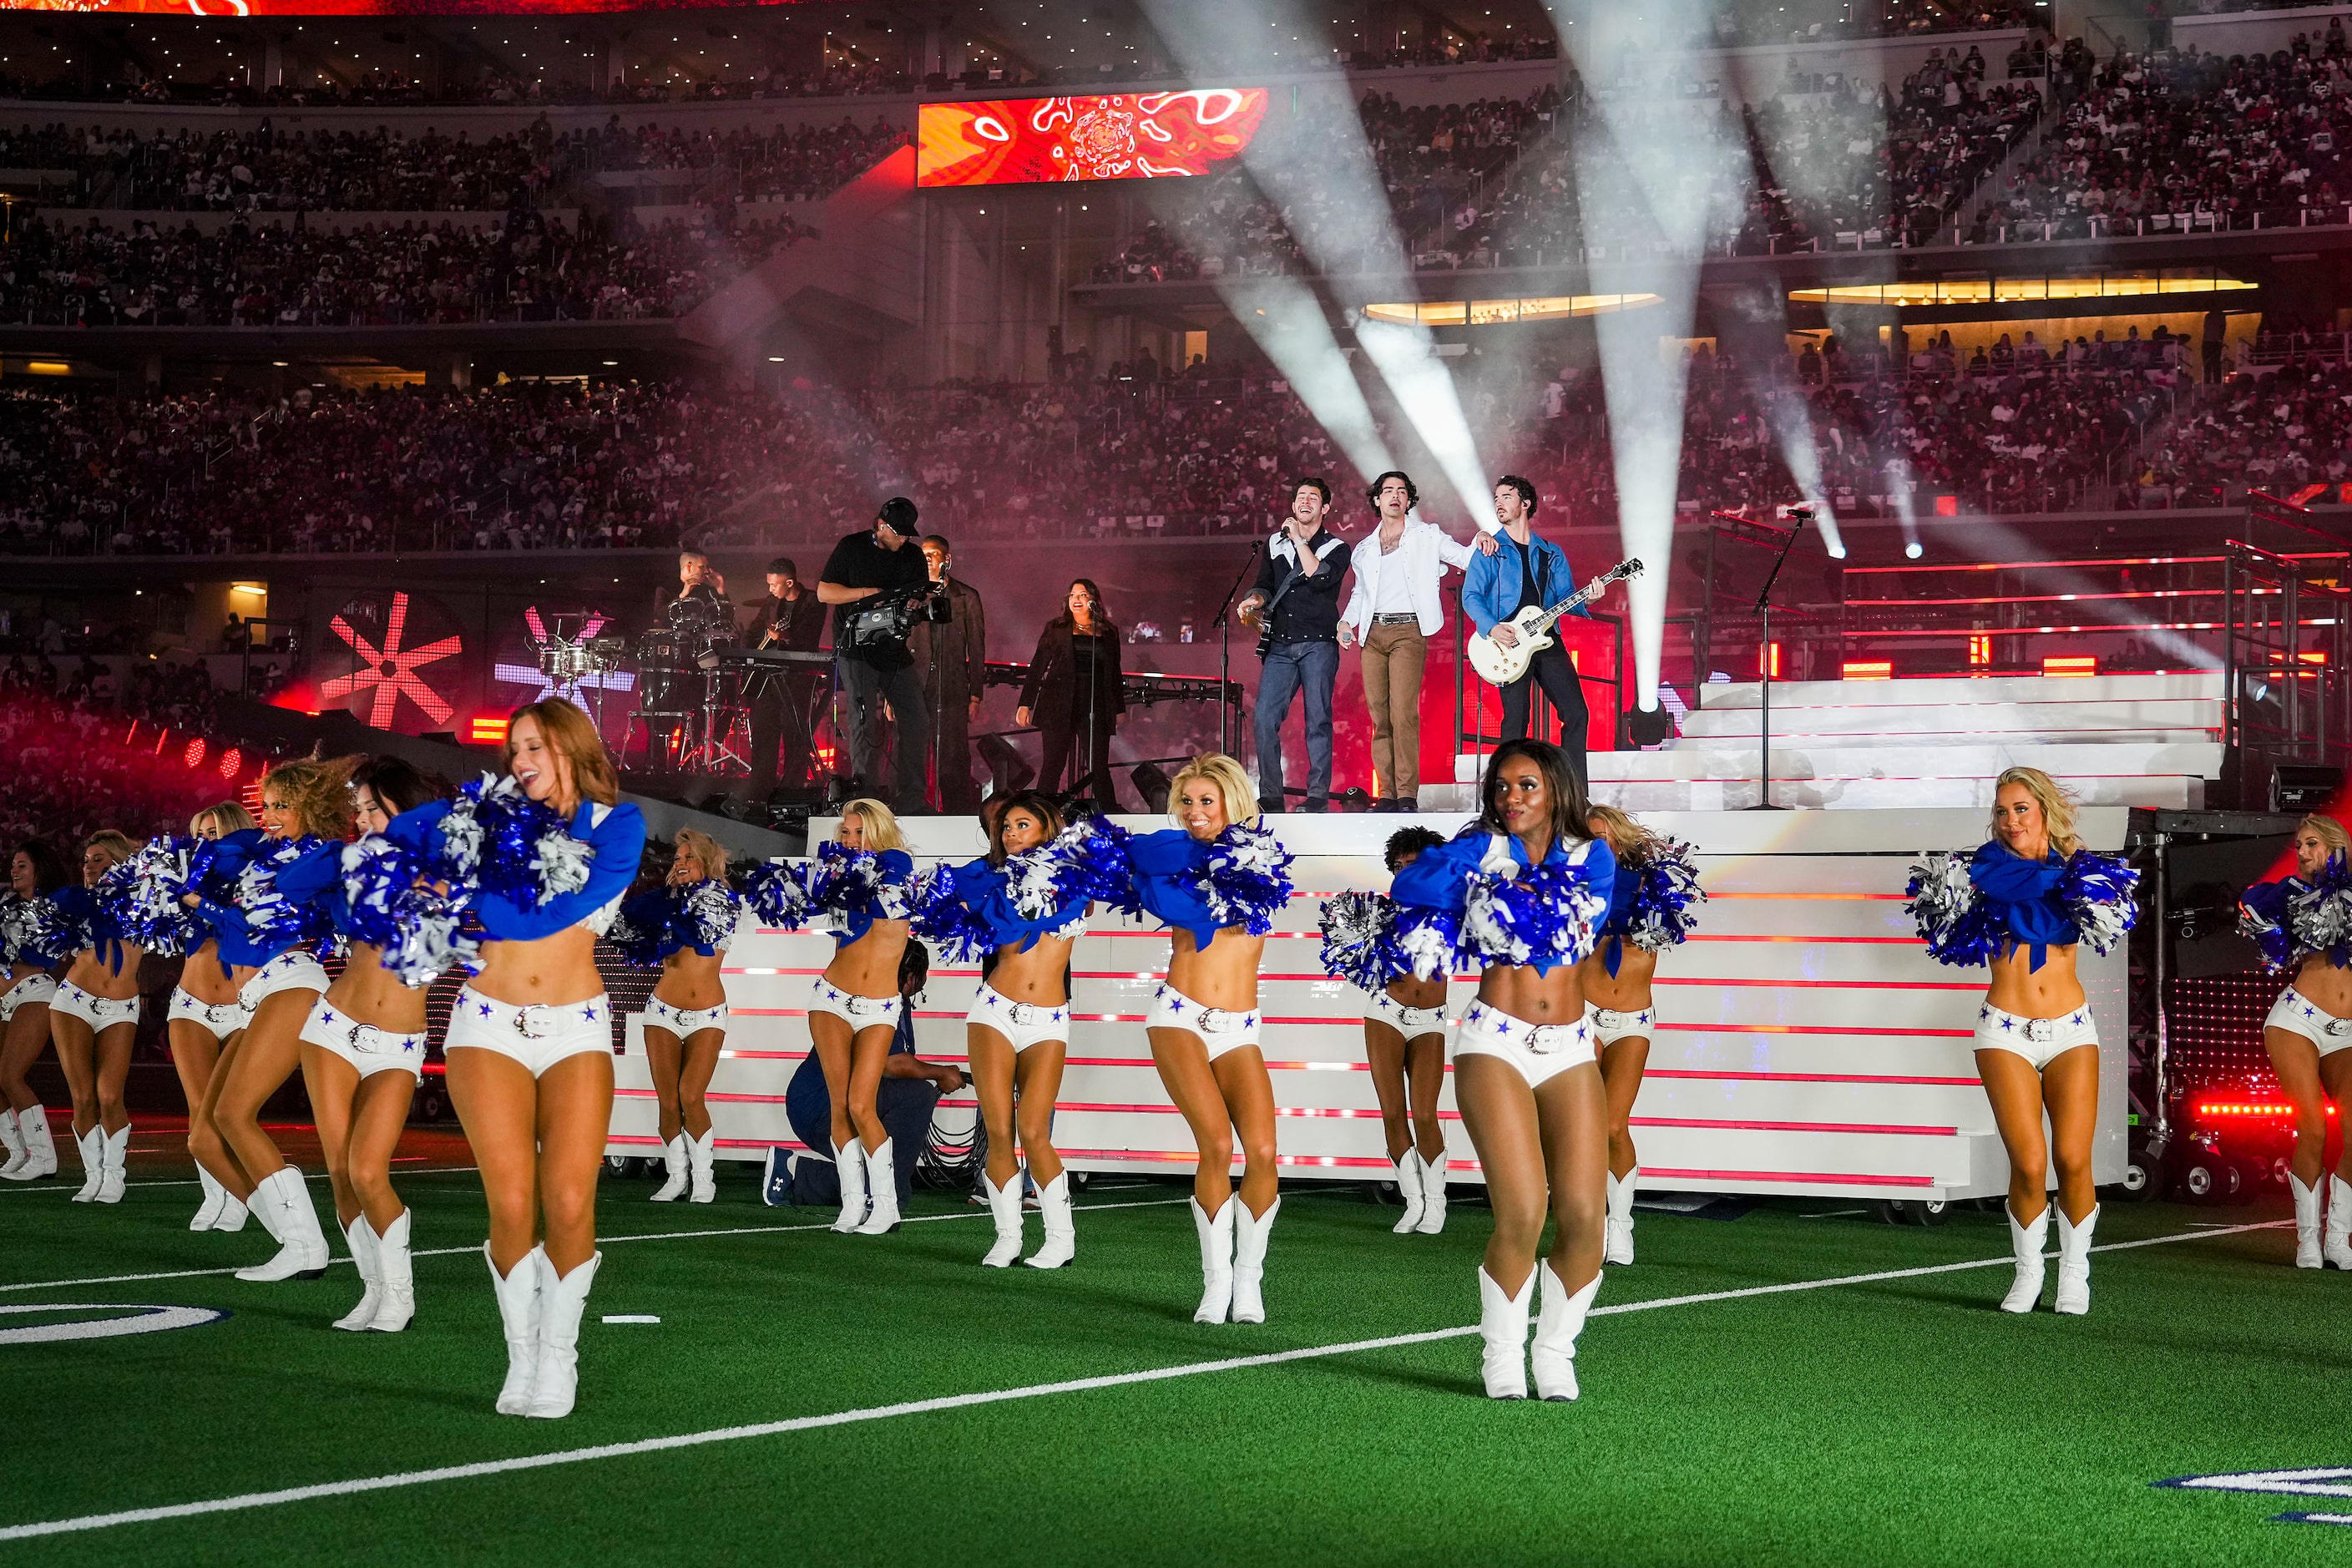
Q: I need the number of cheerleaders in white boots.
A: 15